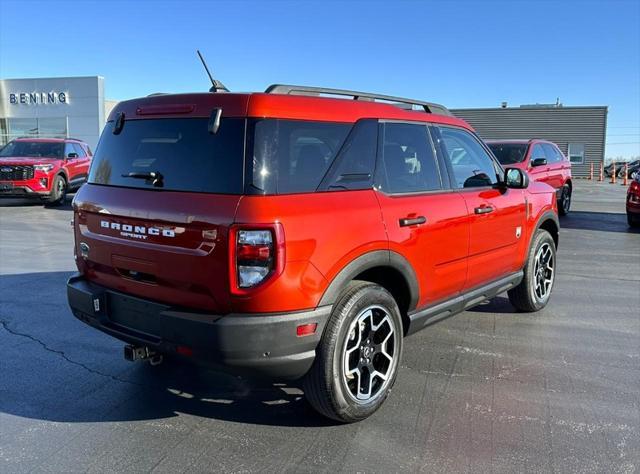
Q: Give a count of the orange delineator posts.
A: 4